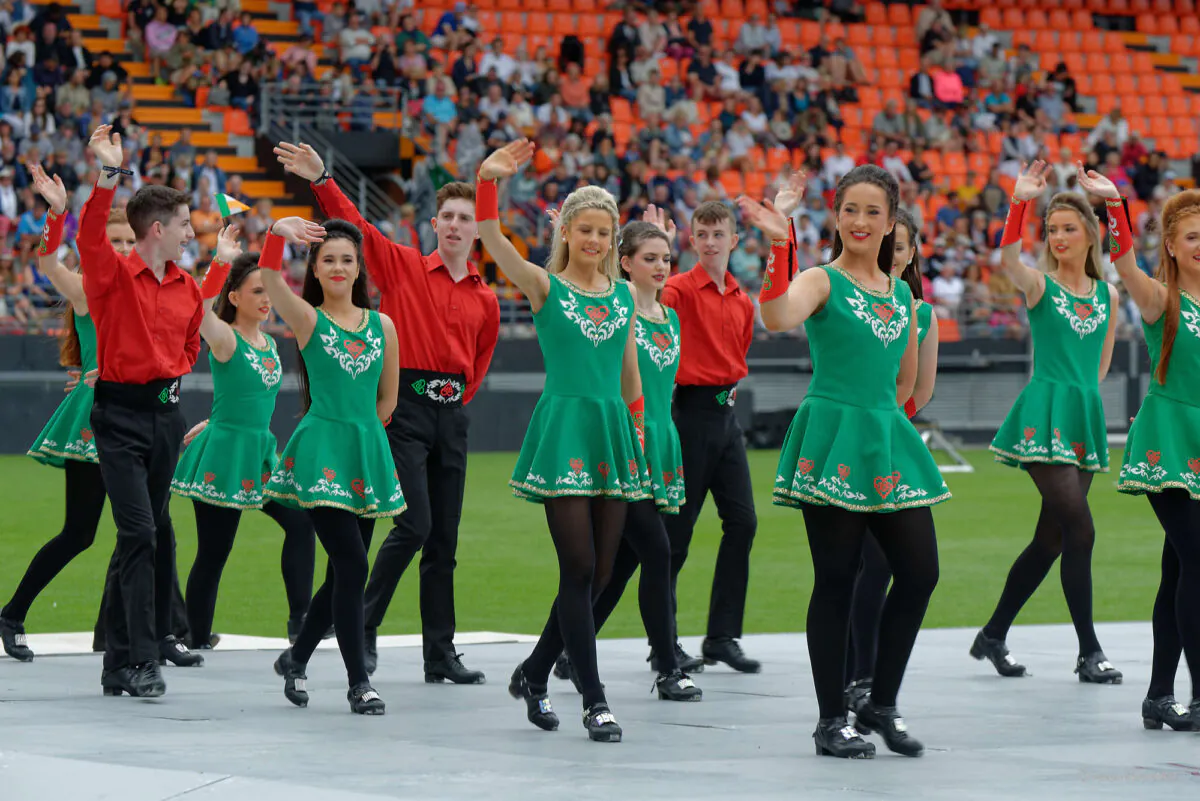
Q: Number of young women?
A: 9